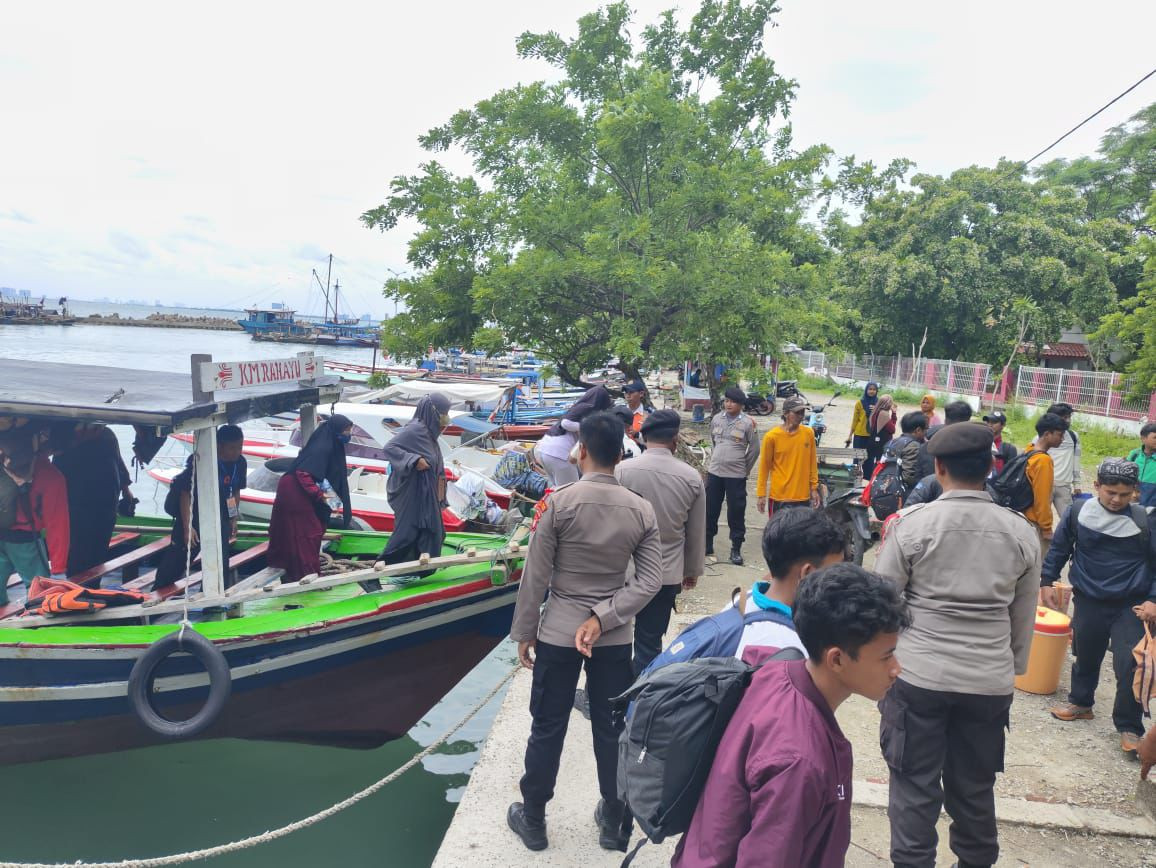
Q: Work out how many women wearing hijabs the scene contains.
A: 6